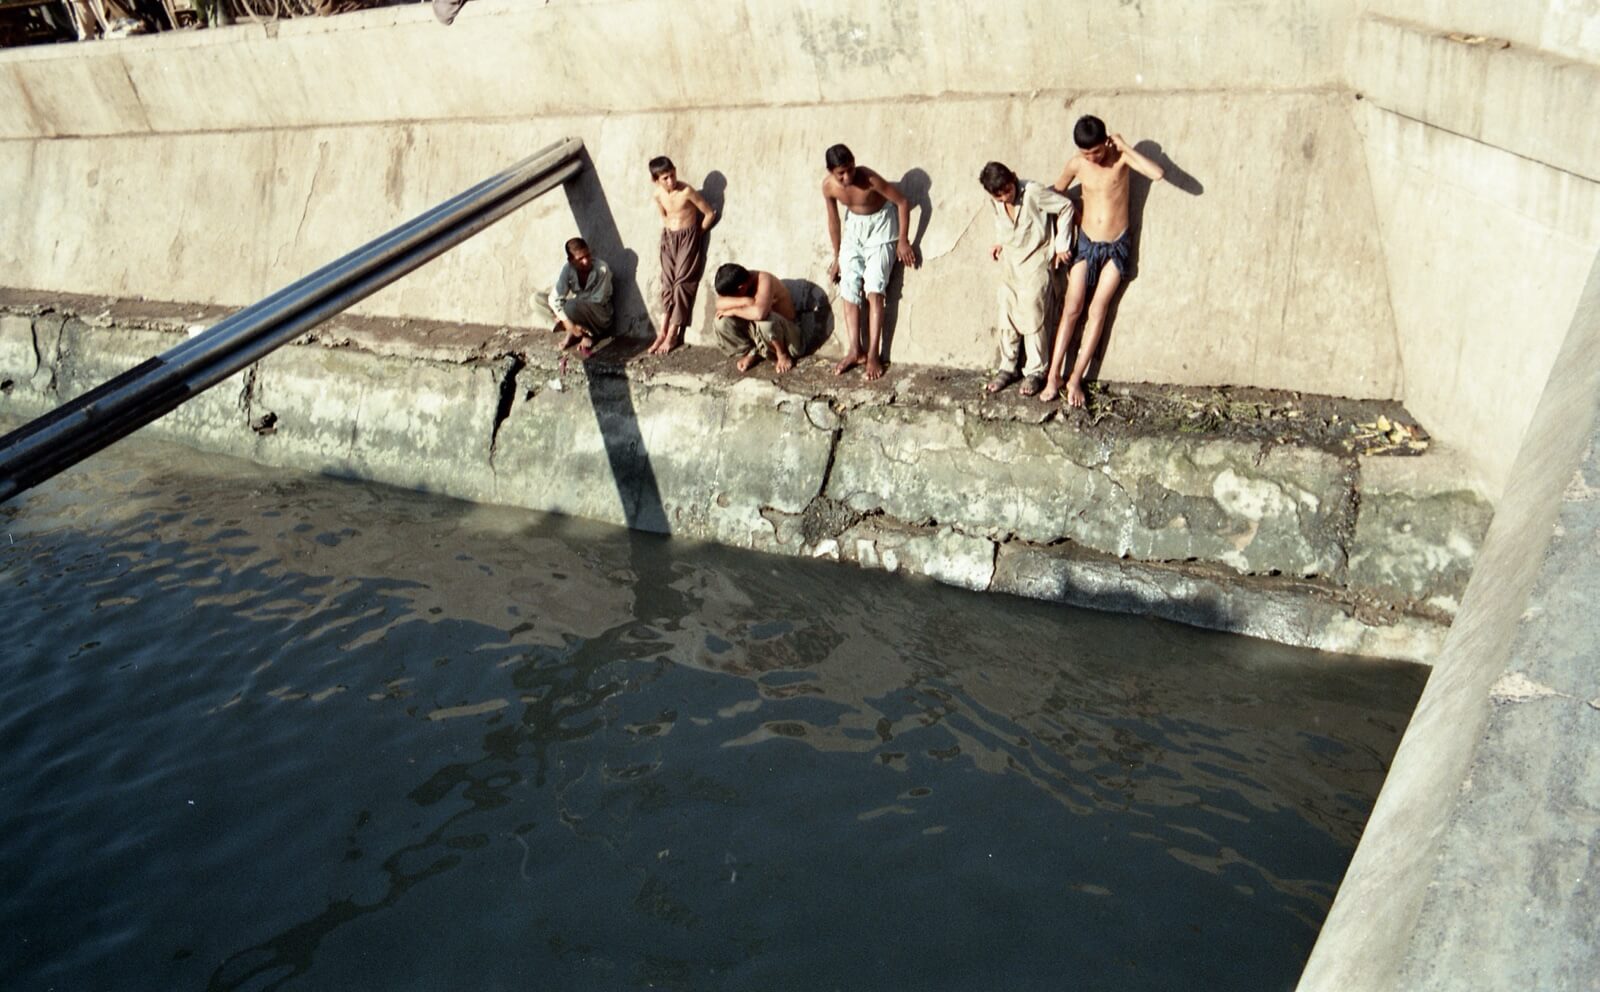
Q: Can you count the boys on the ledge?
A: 6